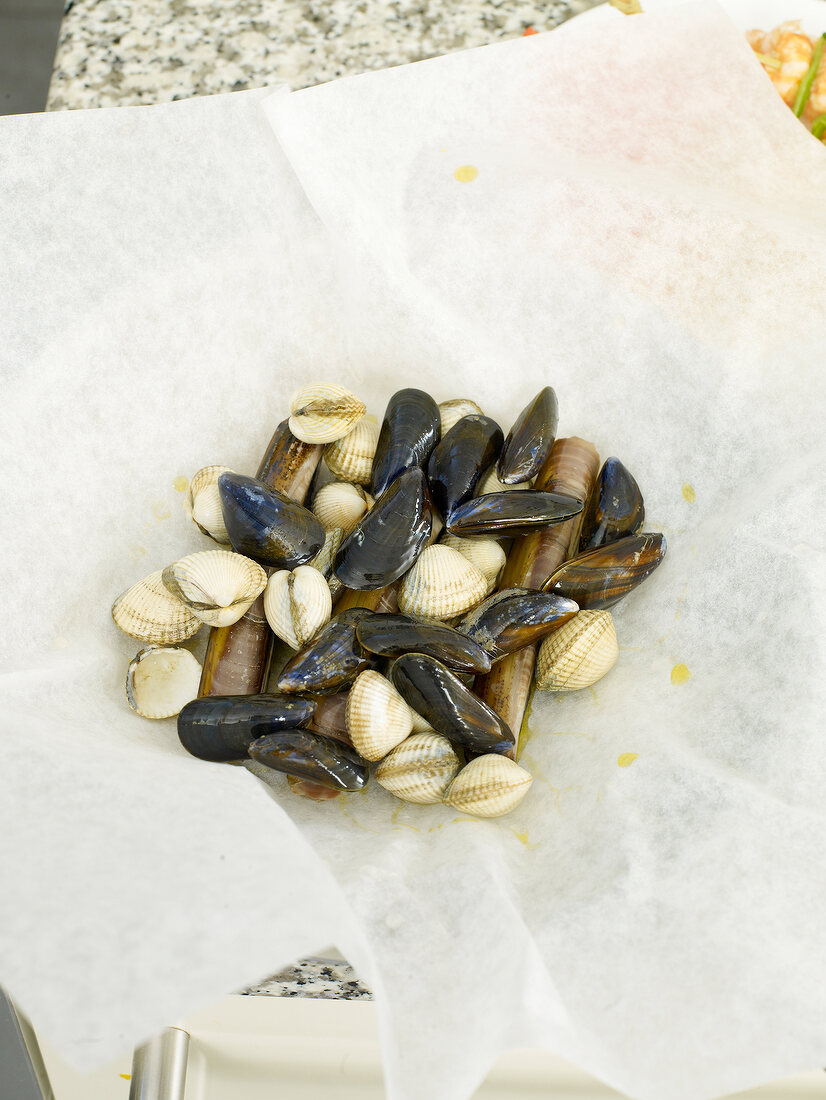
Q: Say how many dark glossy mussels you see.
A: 14